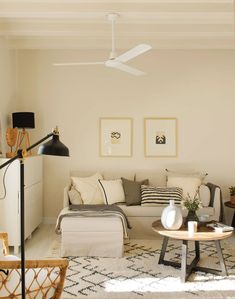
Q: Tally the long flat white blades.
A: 3